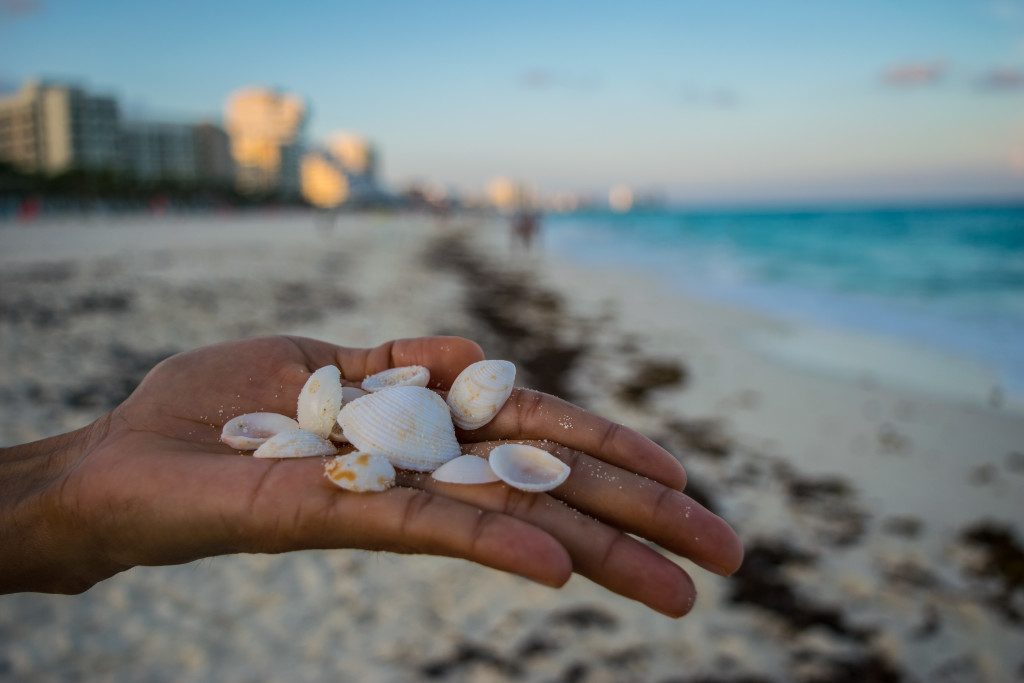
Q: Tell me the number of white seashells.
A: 10